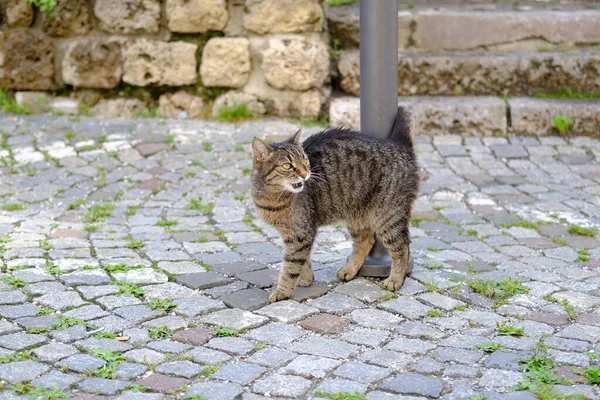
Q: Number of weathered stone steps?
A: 3